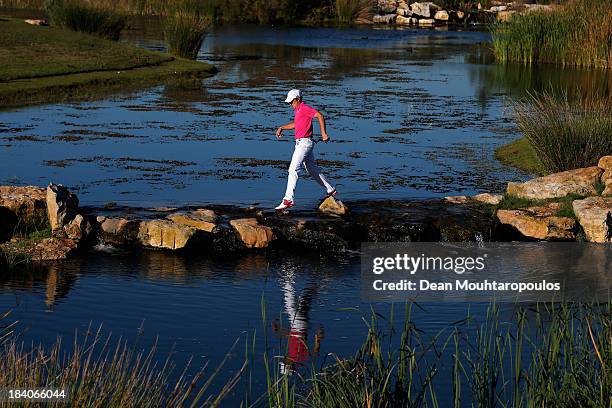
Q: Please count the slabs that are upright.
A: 1